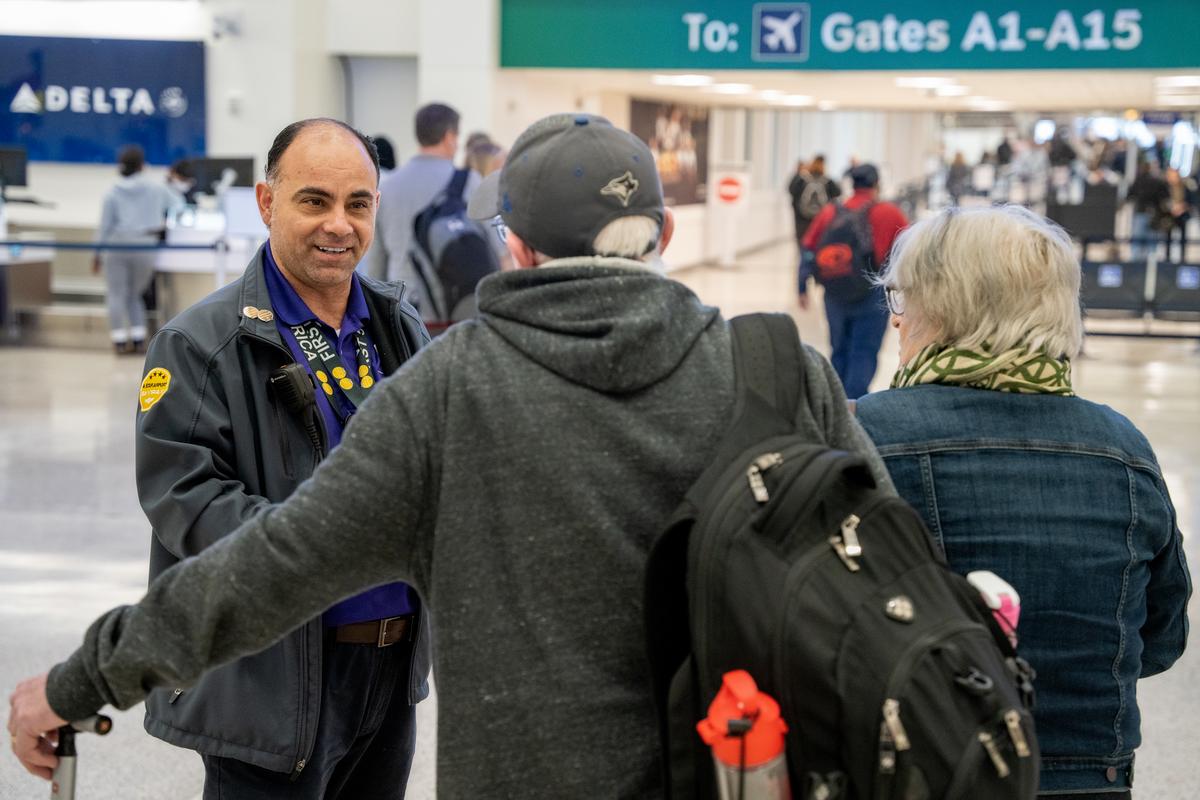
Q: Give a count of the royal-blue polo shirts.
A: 1